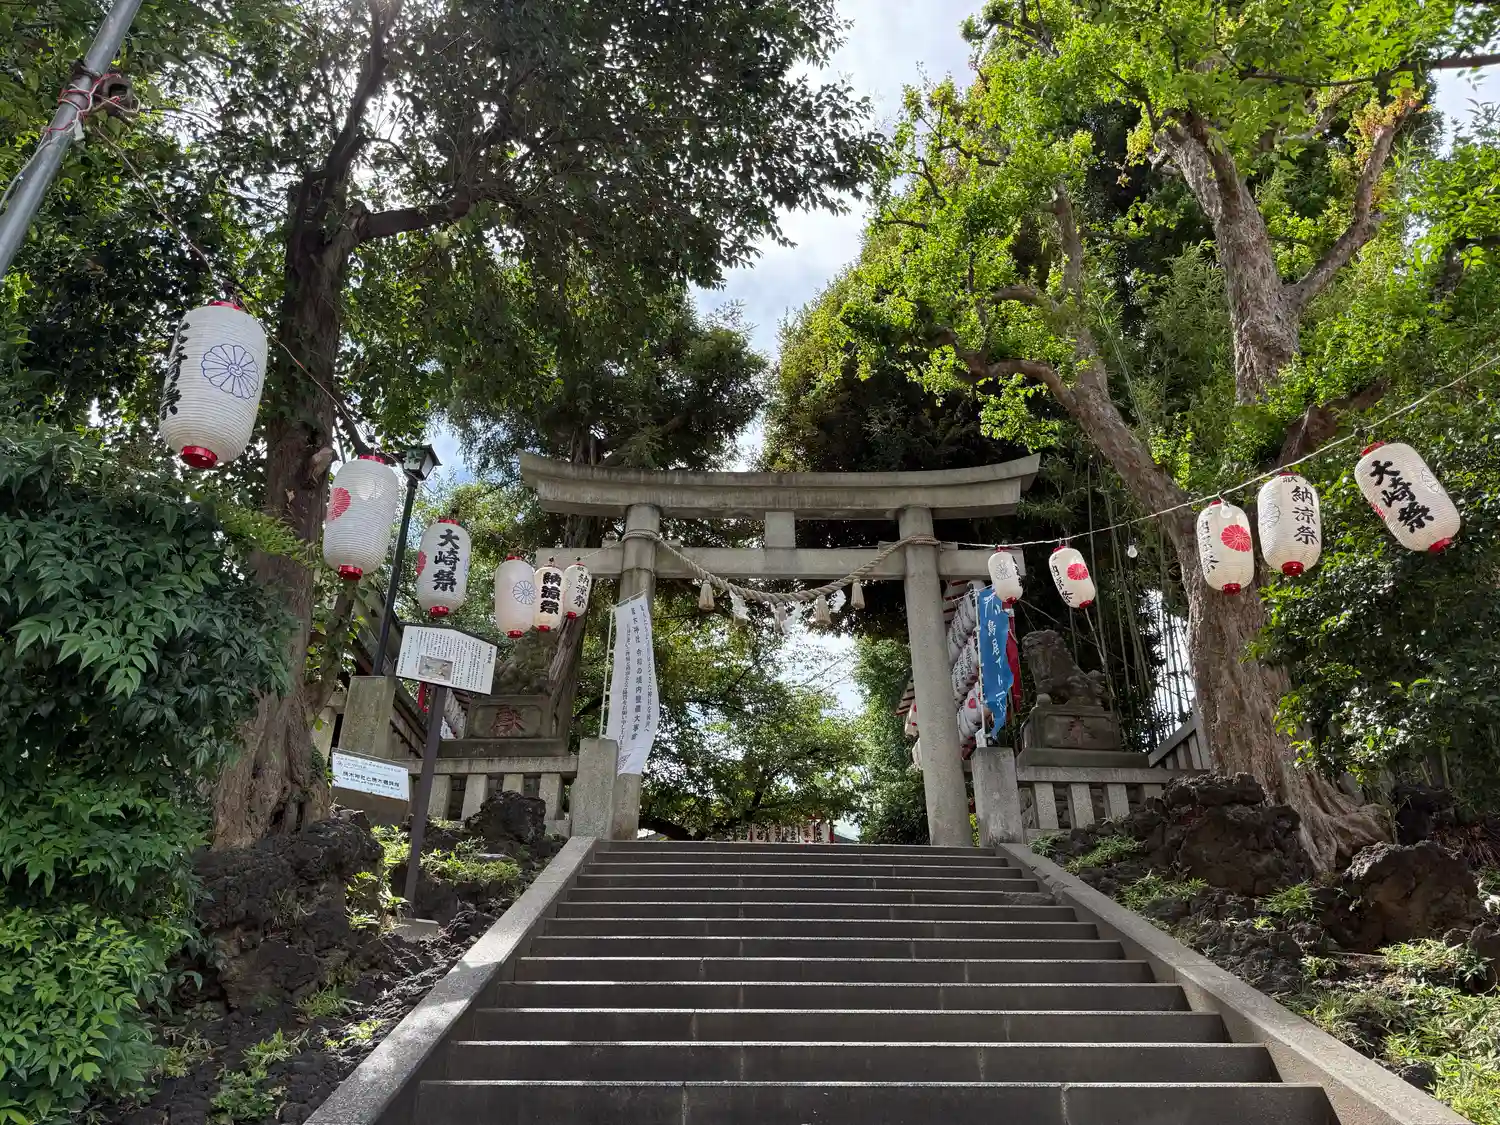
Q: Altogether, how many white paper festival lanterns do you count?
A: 11